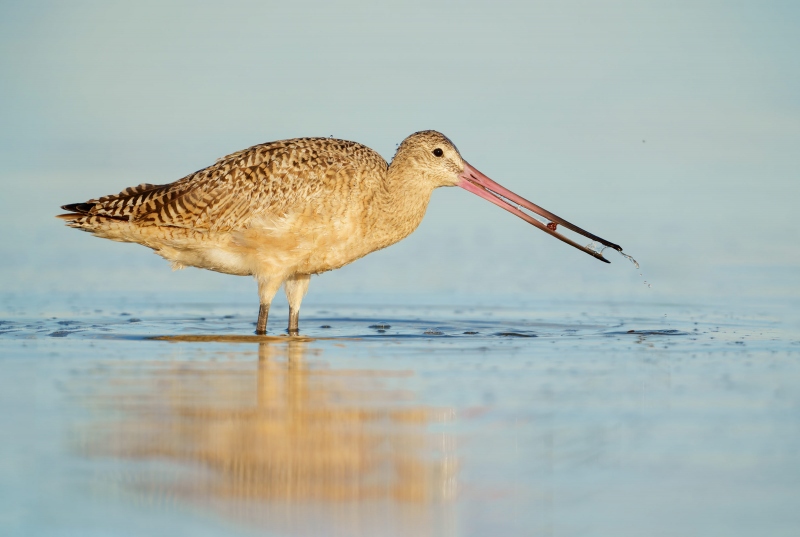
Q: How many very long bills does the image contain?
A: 1